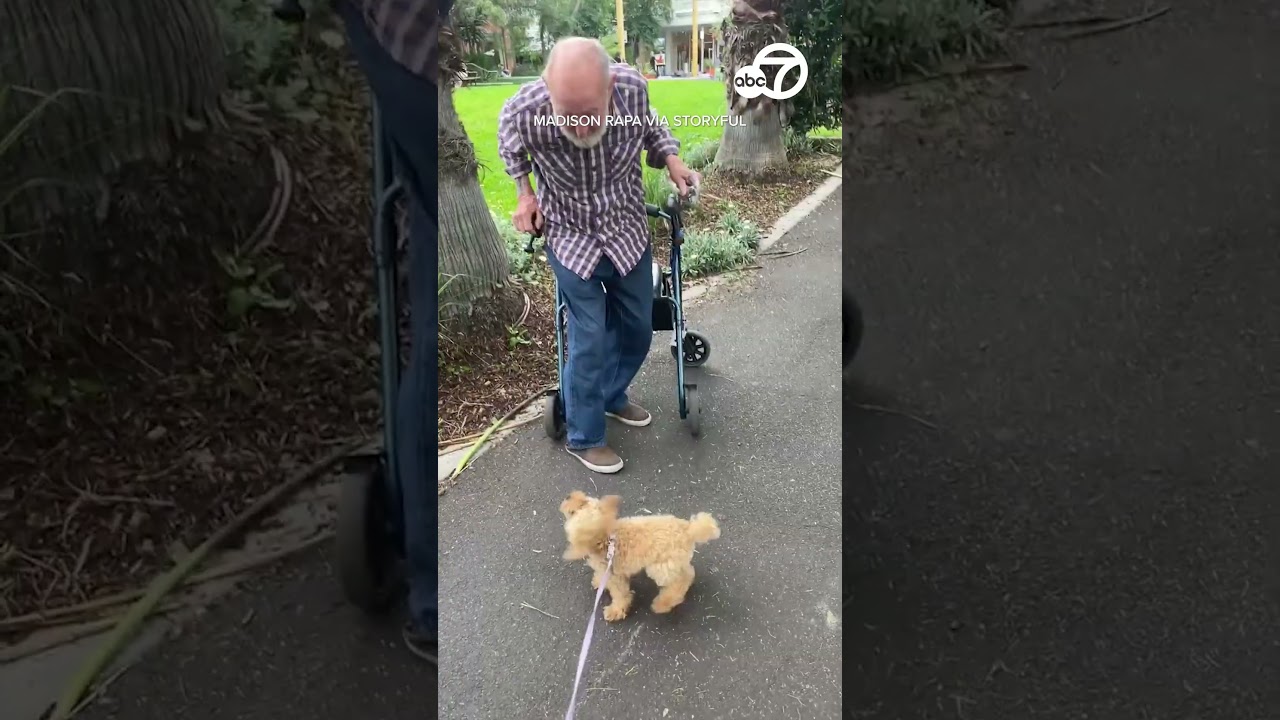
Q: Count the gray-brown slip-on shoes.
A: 2